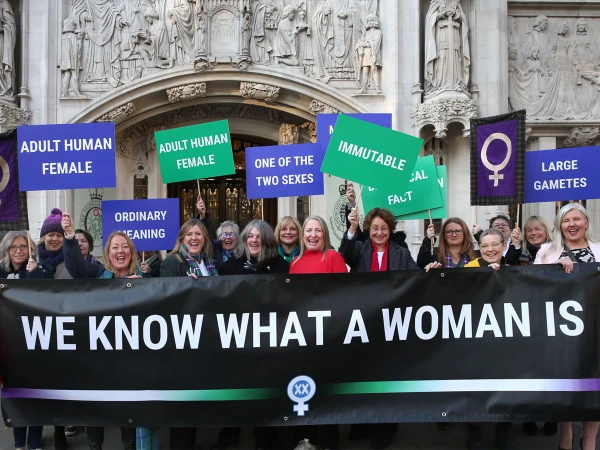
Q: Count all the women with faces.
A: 15